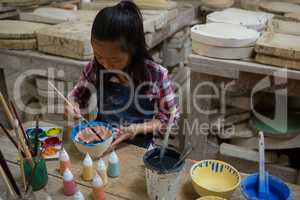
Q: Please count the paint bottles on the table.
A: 7